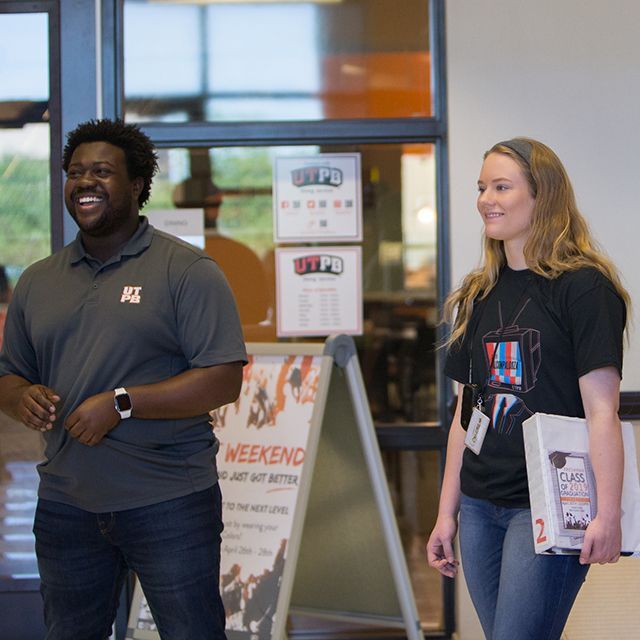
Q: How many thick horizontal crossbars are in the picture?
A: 2